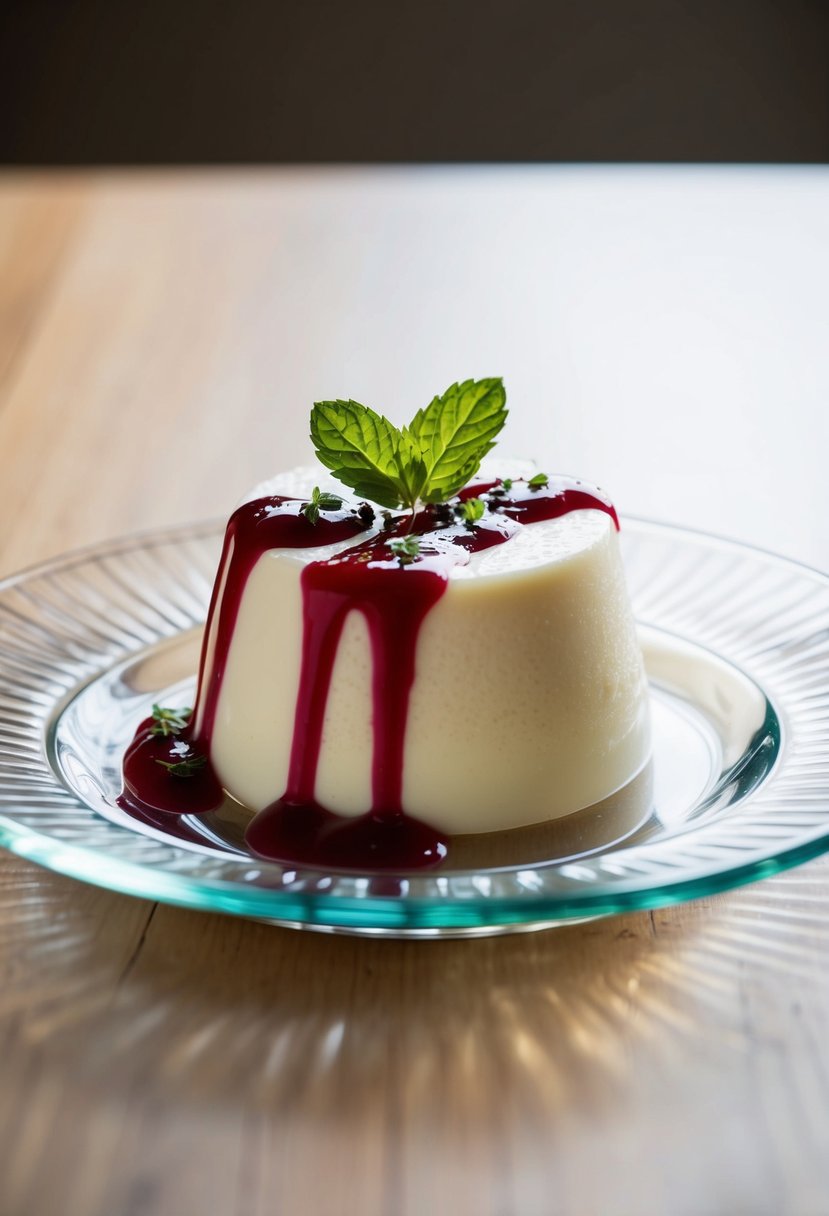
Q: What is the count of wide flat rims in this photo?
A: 1